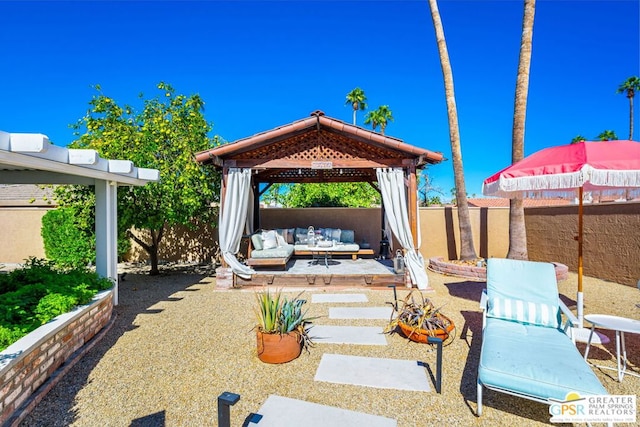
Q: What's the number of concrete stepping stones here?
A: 5